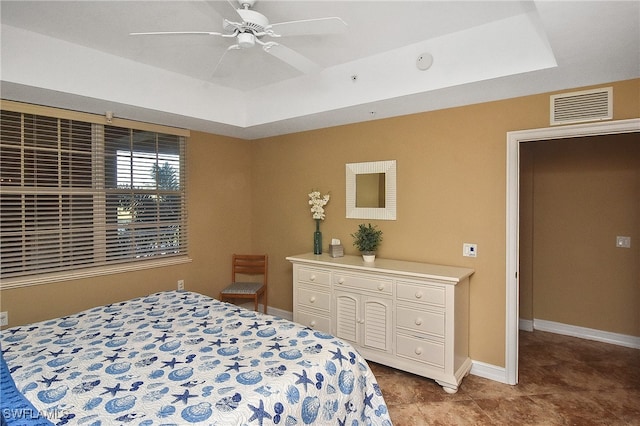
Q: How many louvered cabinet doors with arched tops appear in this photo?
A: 2